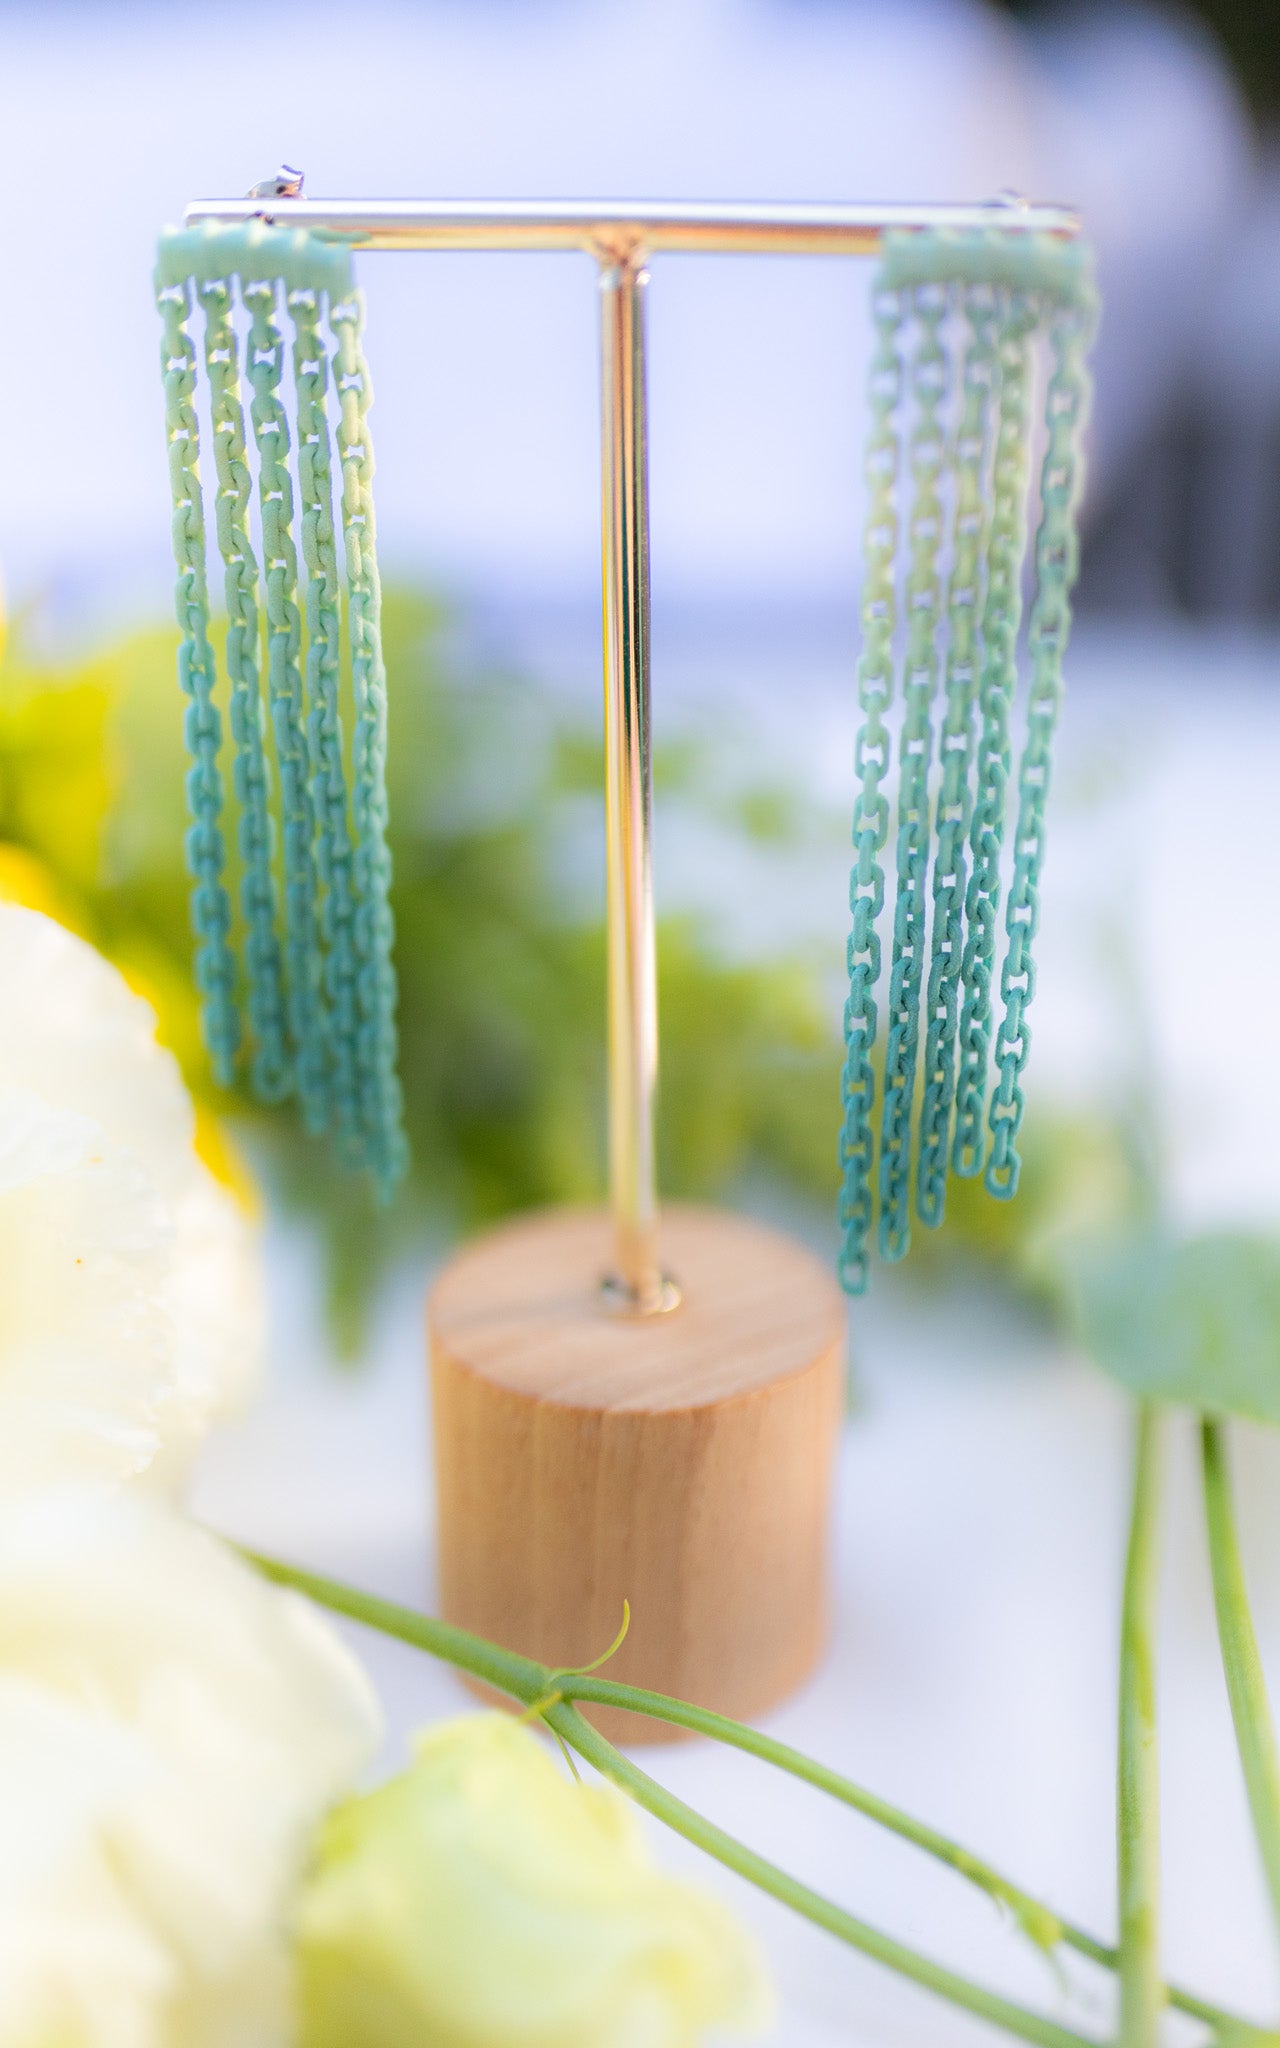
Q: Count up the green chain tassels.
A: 10